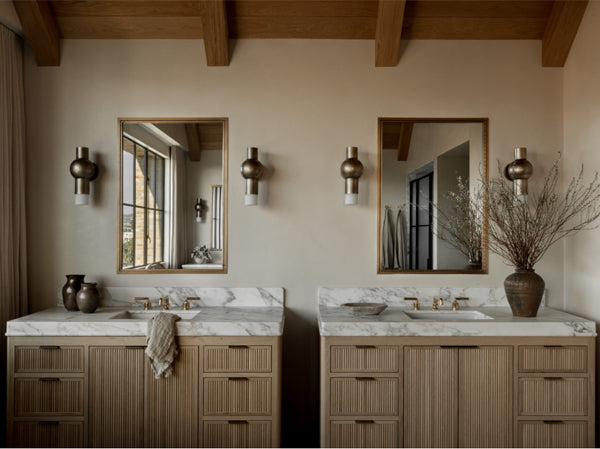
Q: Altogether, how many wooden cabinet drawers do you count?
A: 12